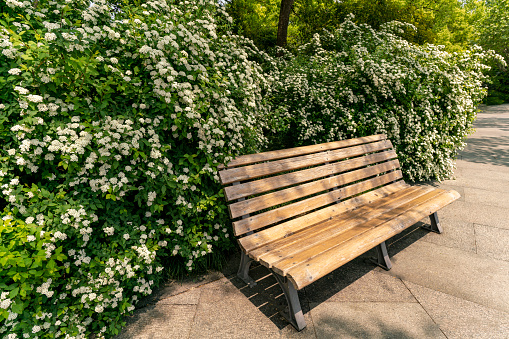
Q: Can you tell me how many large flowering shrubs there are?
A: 2